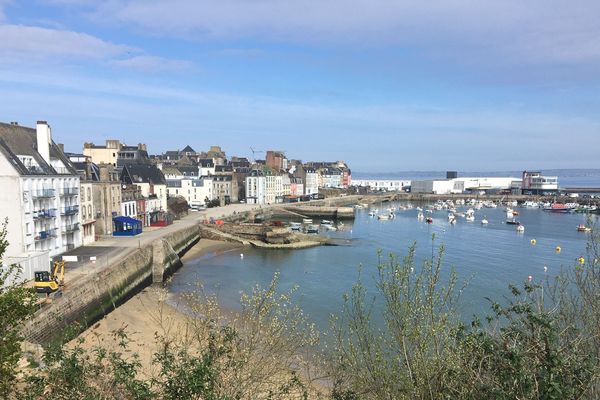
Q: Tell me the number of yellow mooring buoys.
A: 3